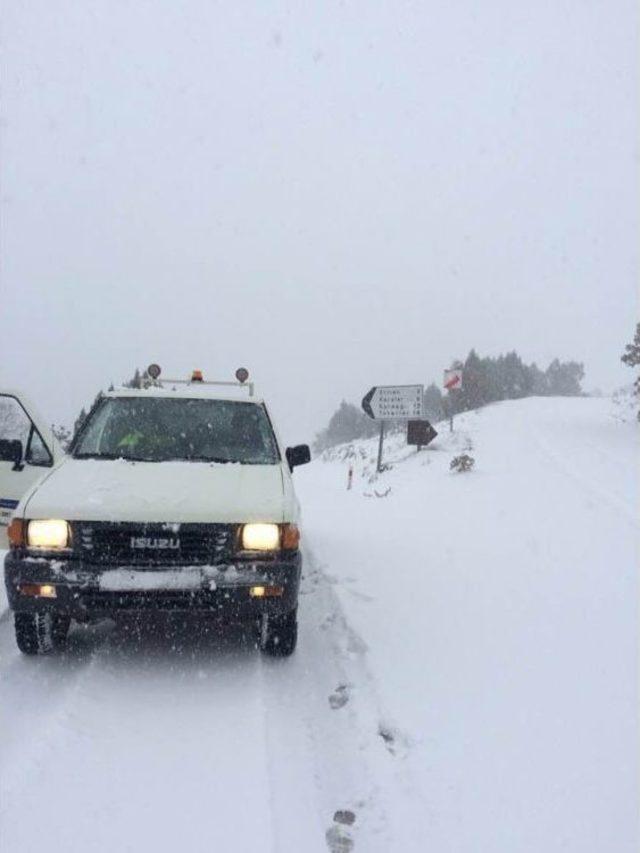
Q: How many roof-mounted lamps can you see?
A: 3